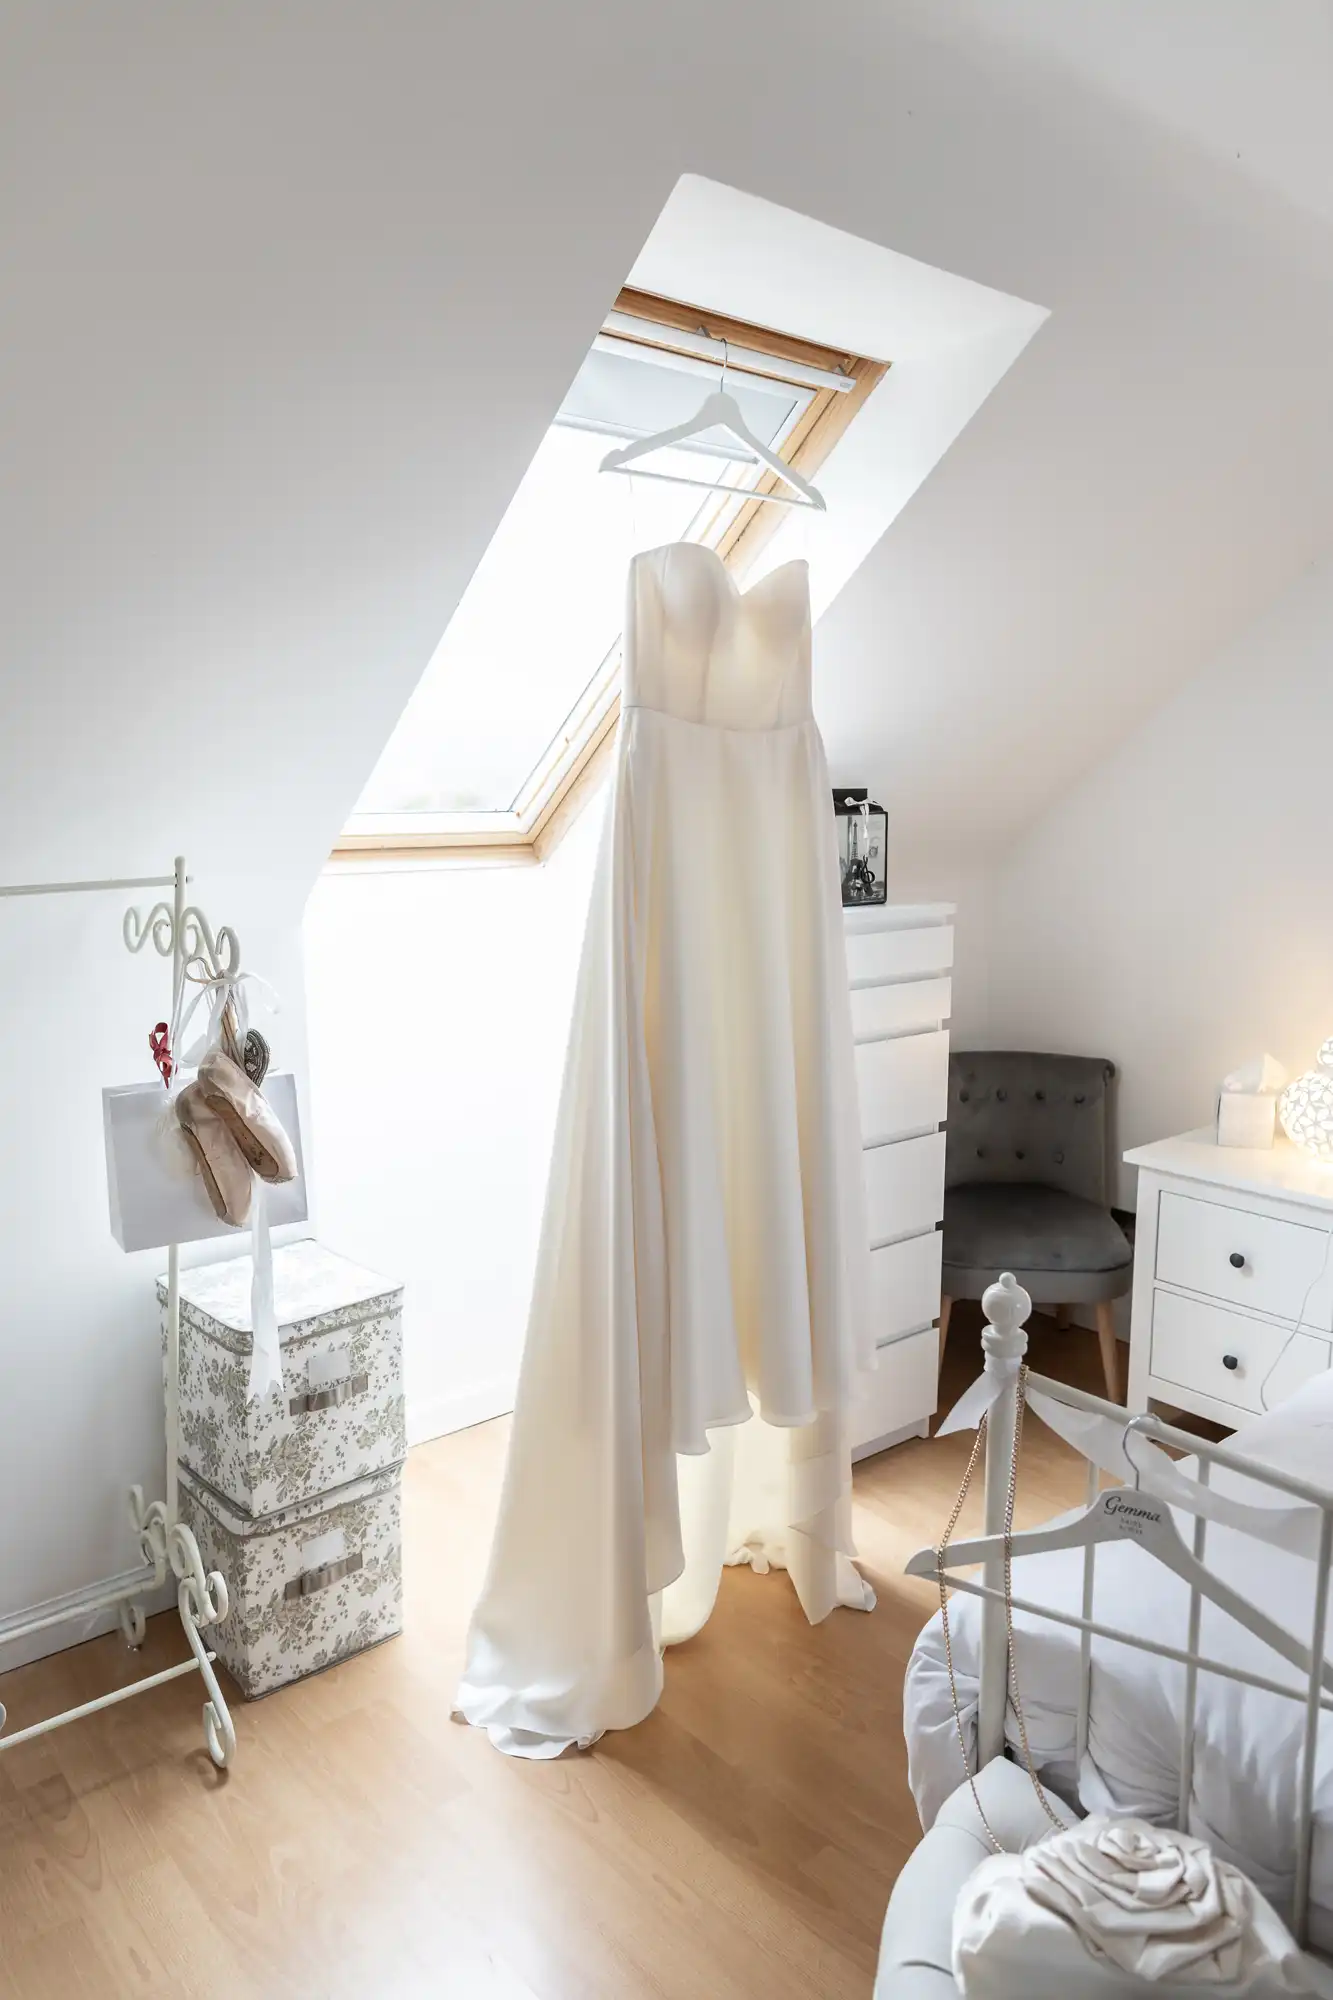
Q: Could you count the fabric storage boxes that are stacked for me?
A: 2